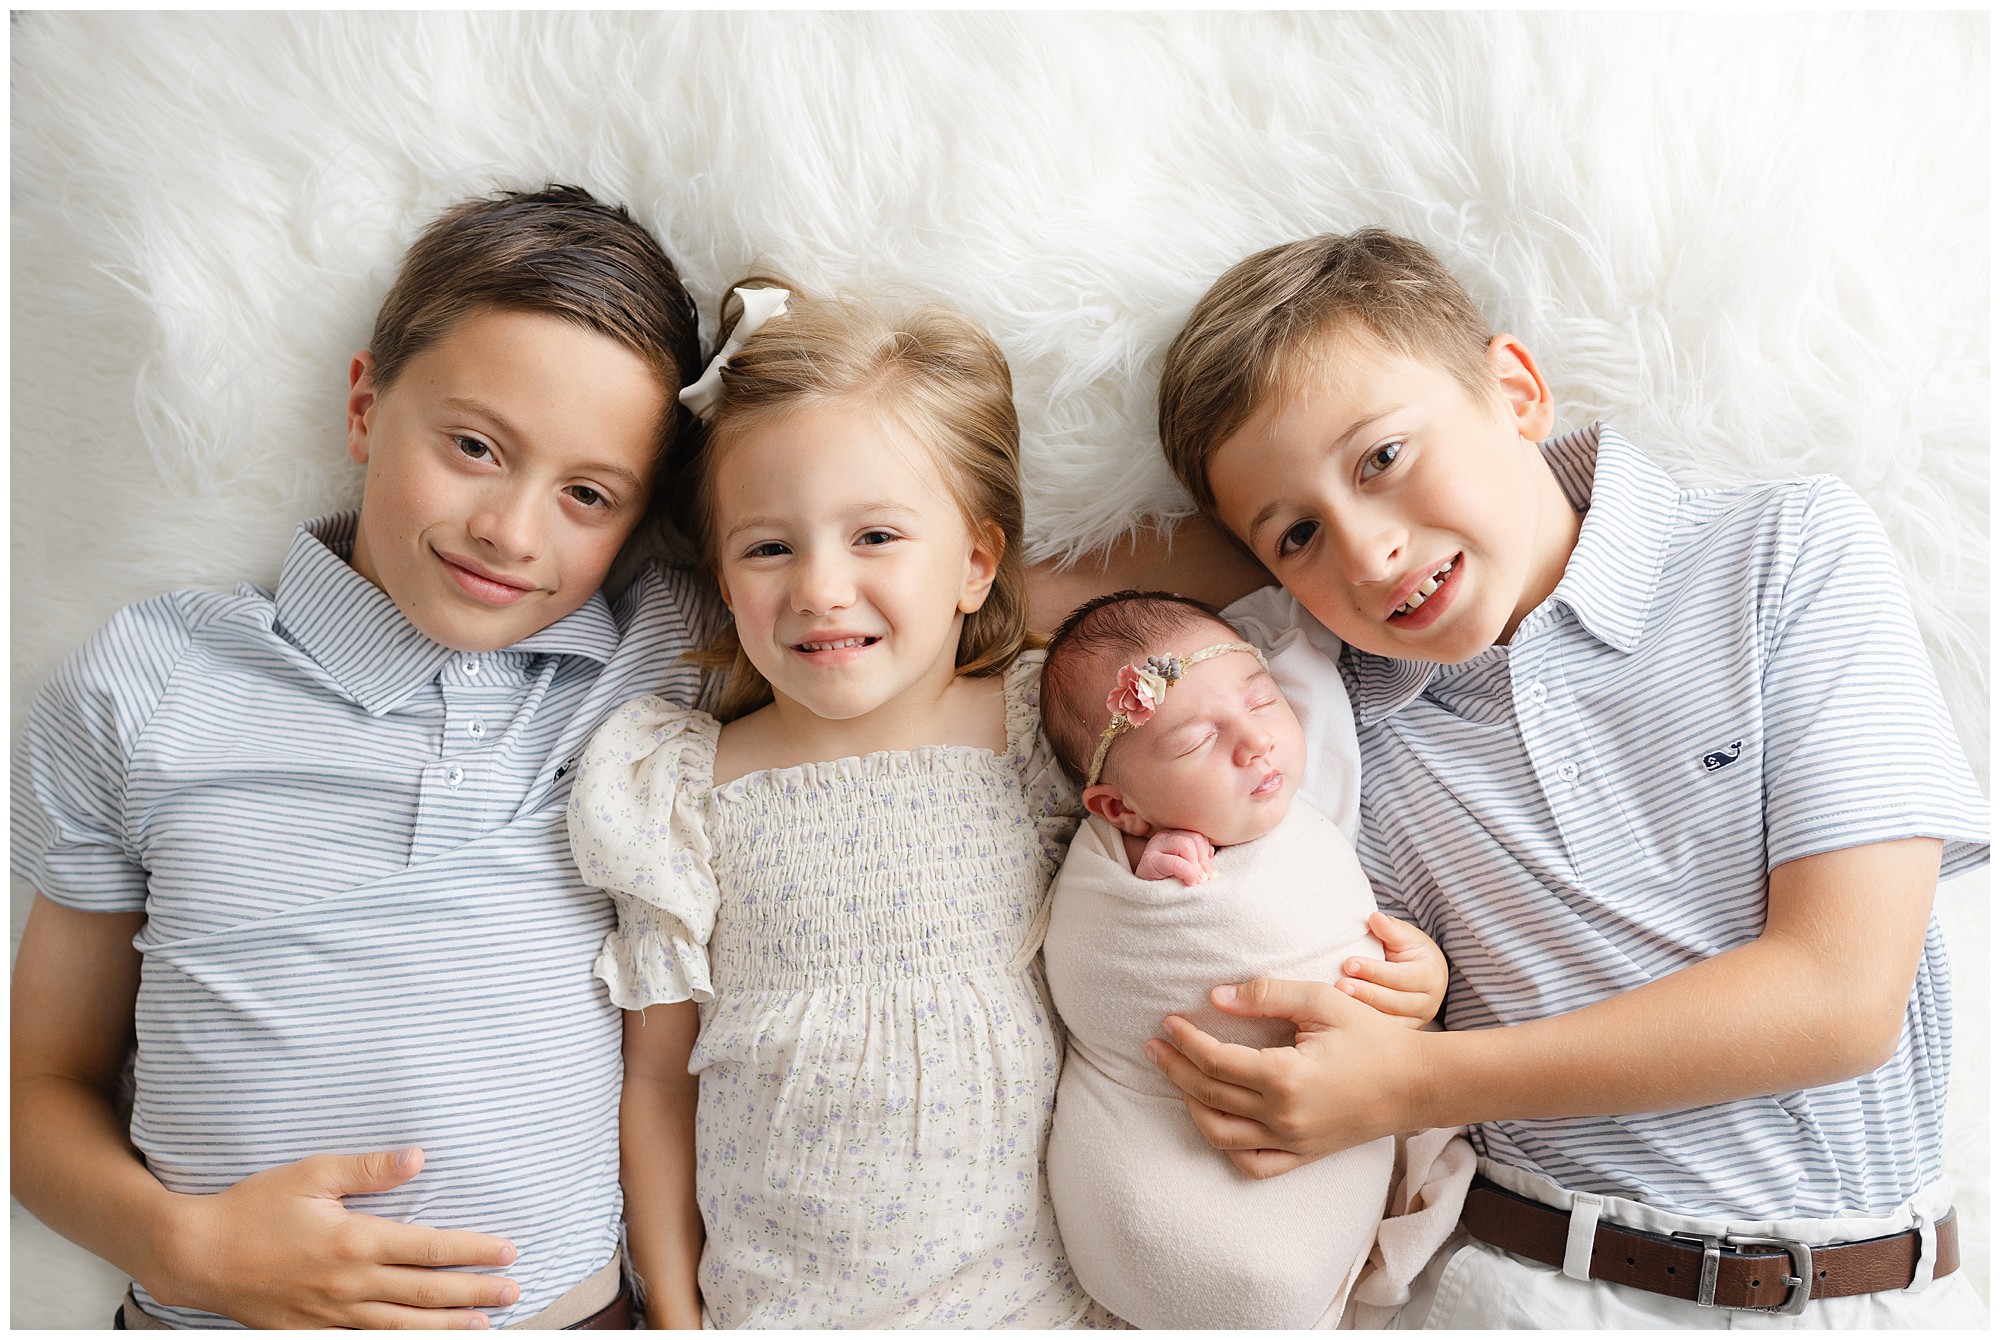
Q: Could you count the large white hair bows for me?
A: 1